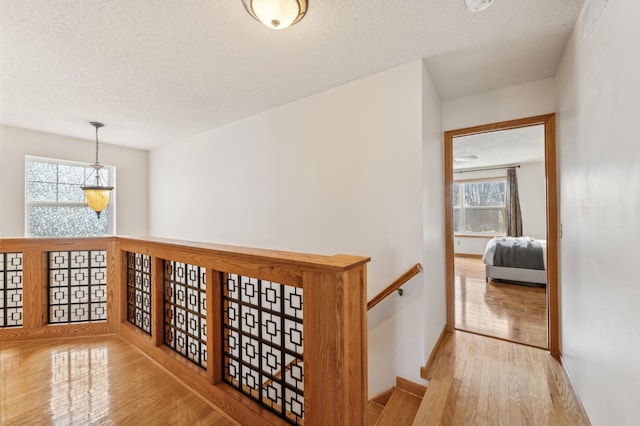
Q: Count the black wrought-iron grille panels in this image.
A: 5